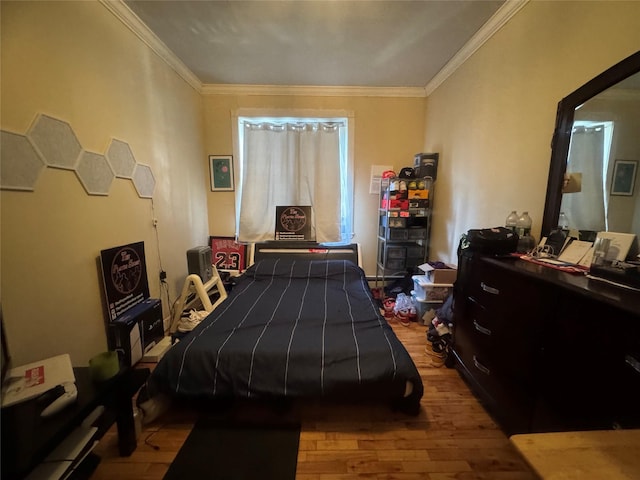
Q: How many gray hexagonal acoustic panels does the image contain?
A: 5